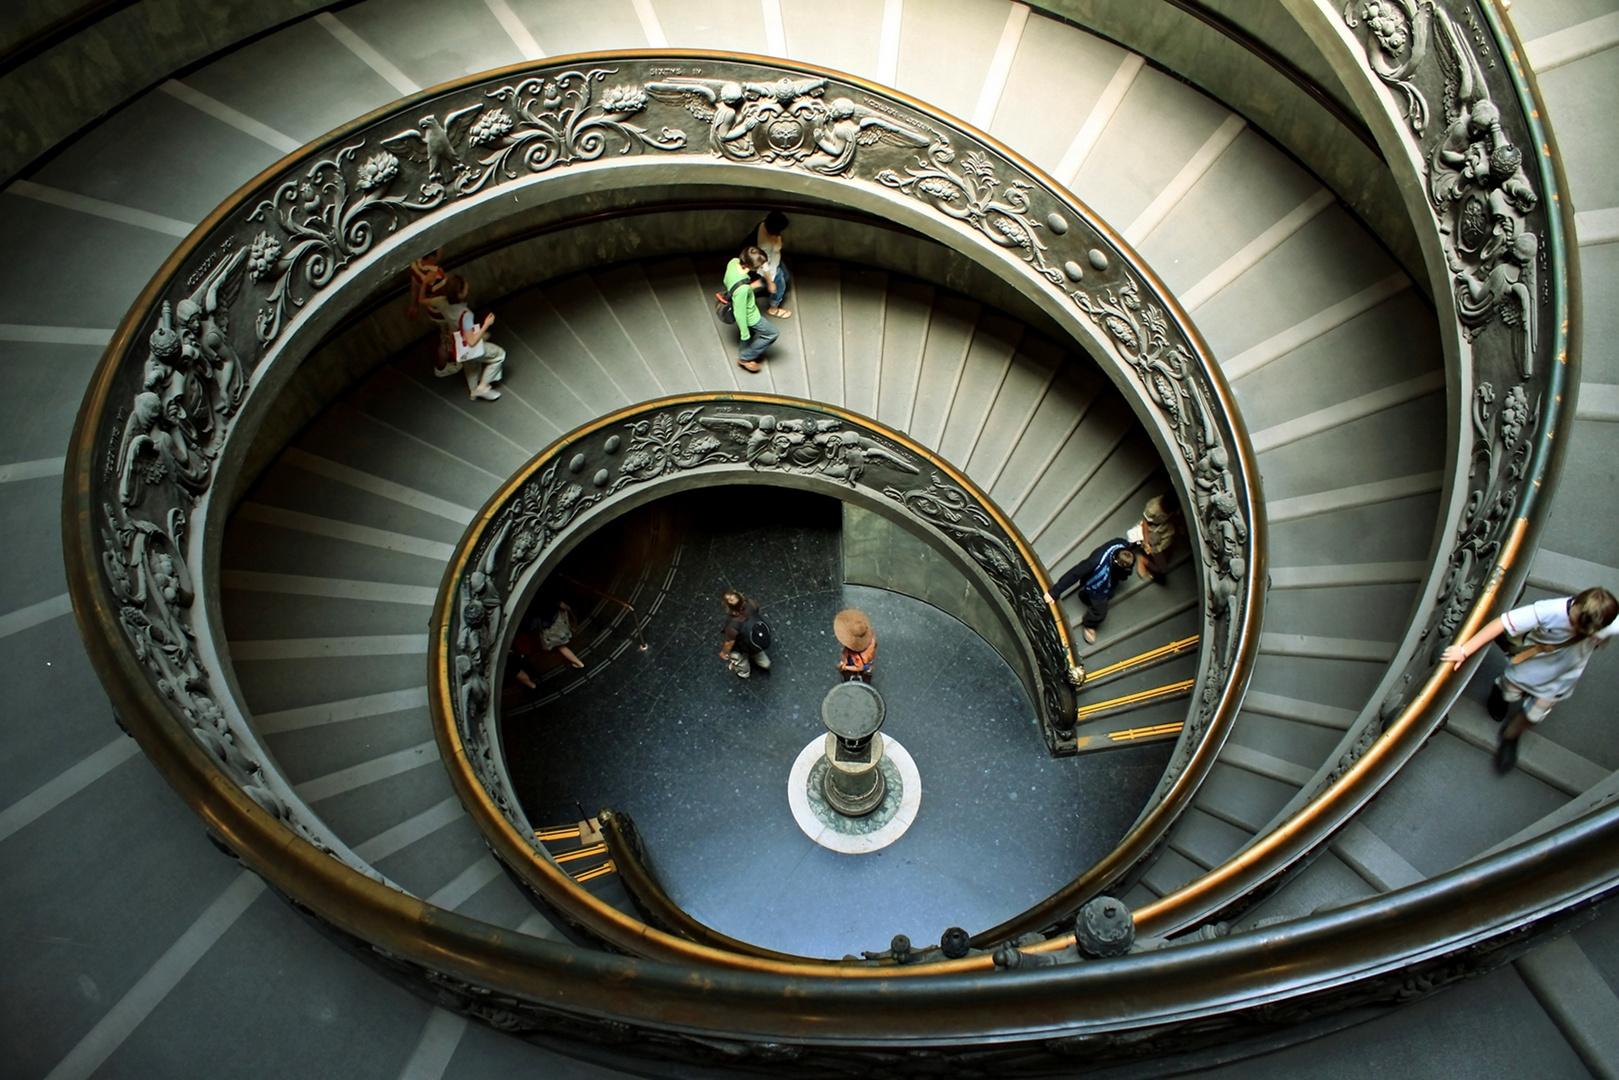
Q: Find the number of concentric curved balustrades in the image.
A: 3